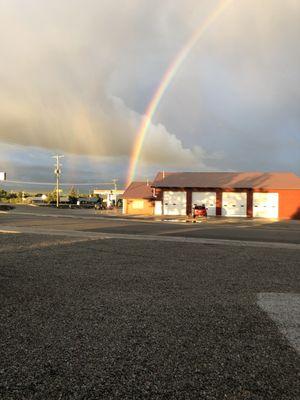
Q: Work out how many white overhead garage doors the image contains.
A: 4